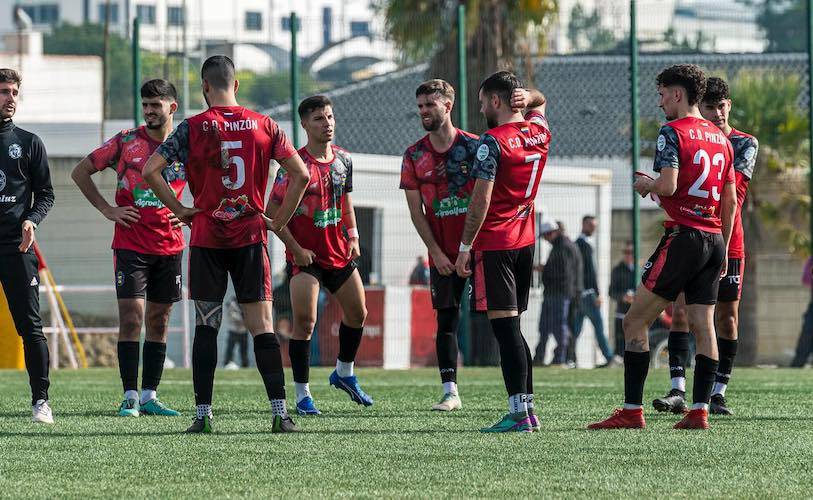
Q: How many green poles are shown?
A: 5